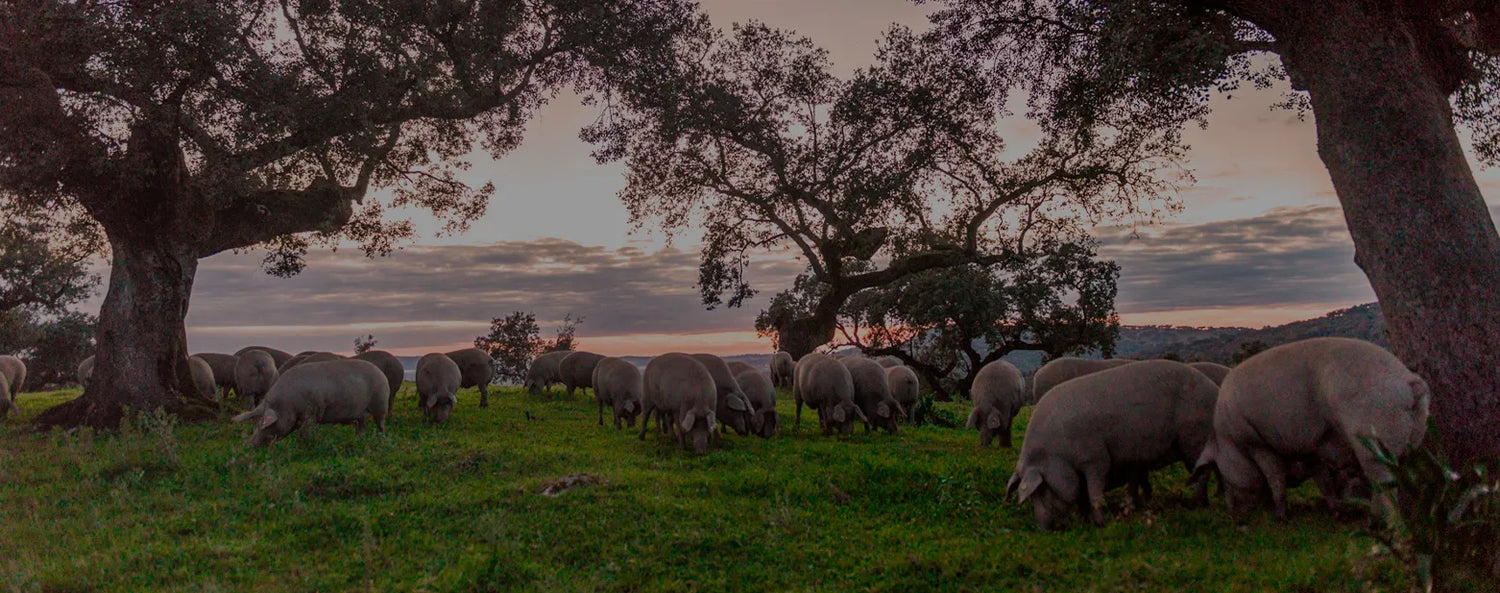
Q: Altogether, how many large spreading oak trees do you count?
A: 3